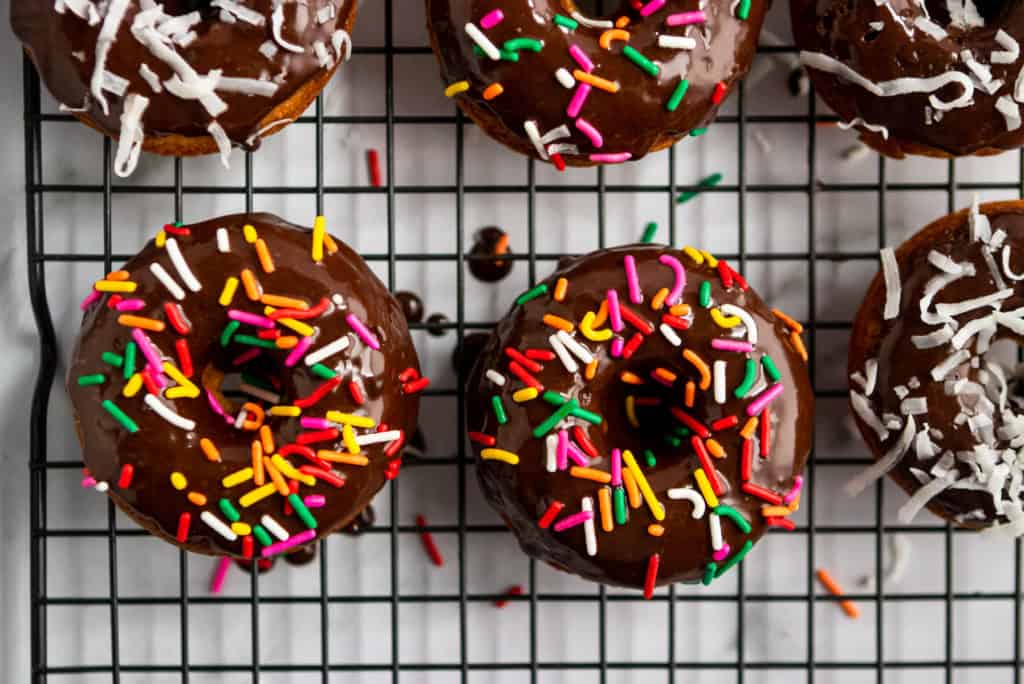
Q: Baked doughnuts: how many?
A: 6